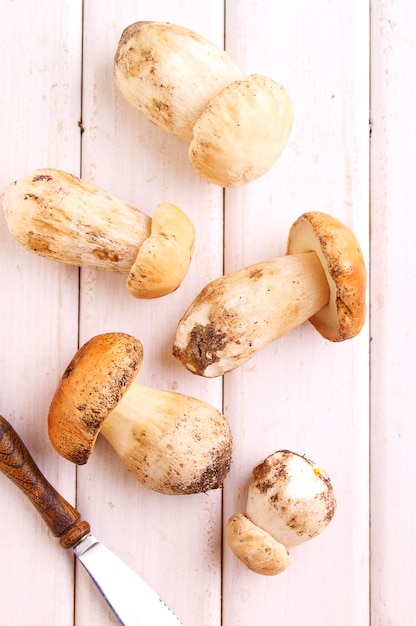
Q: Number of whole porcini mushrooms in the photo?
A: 5